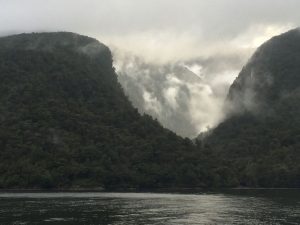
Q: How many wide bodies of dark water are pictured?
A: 1